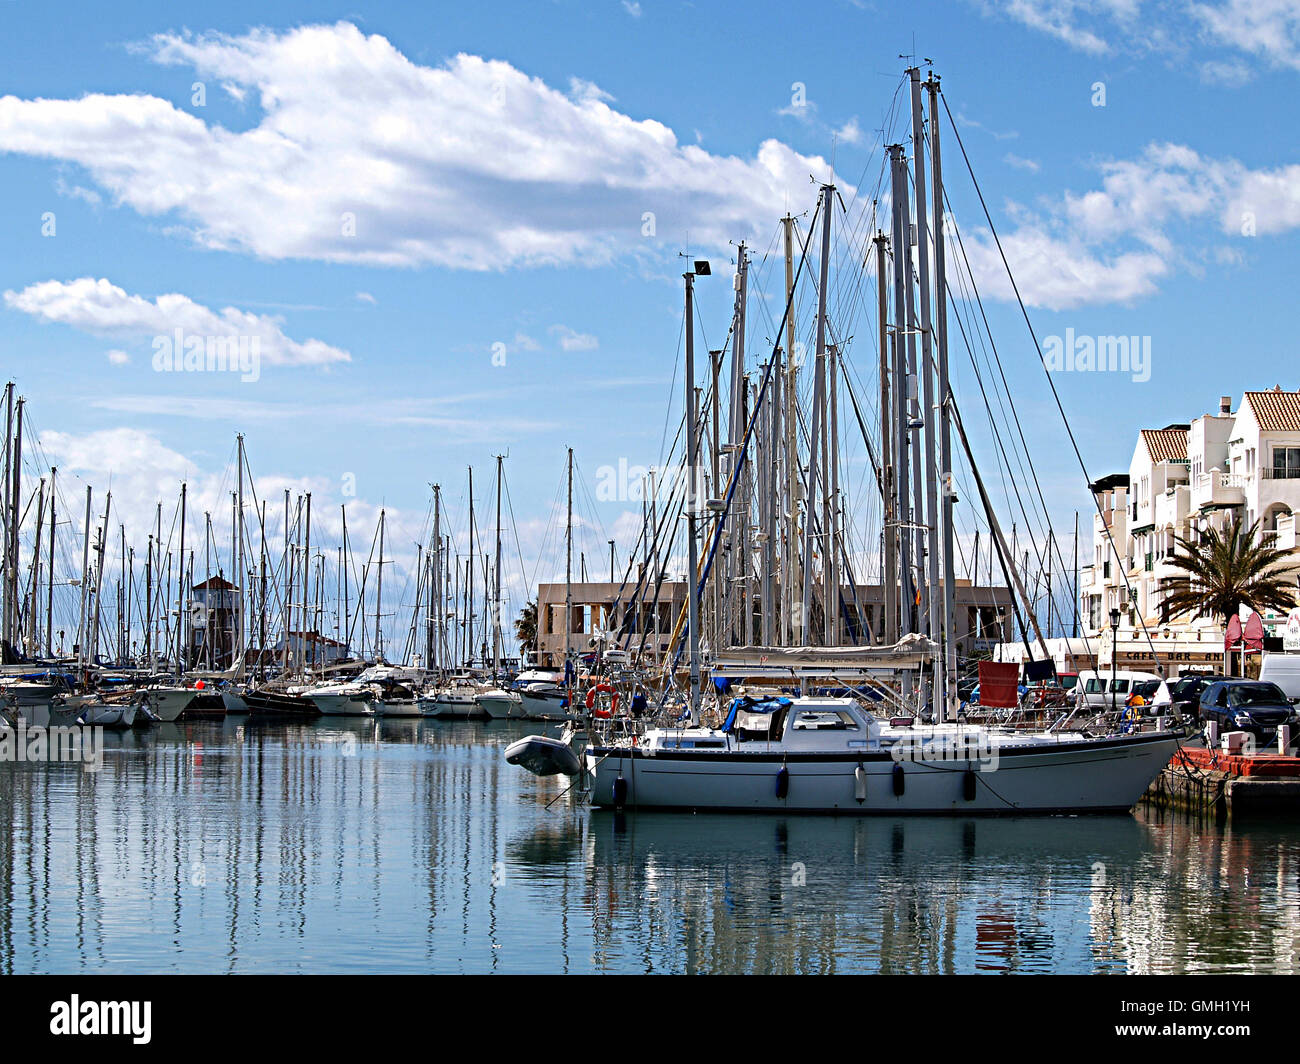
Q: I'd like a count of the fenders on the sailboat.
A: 5